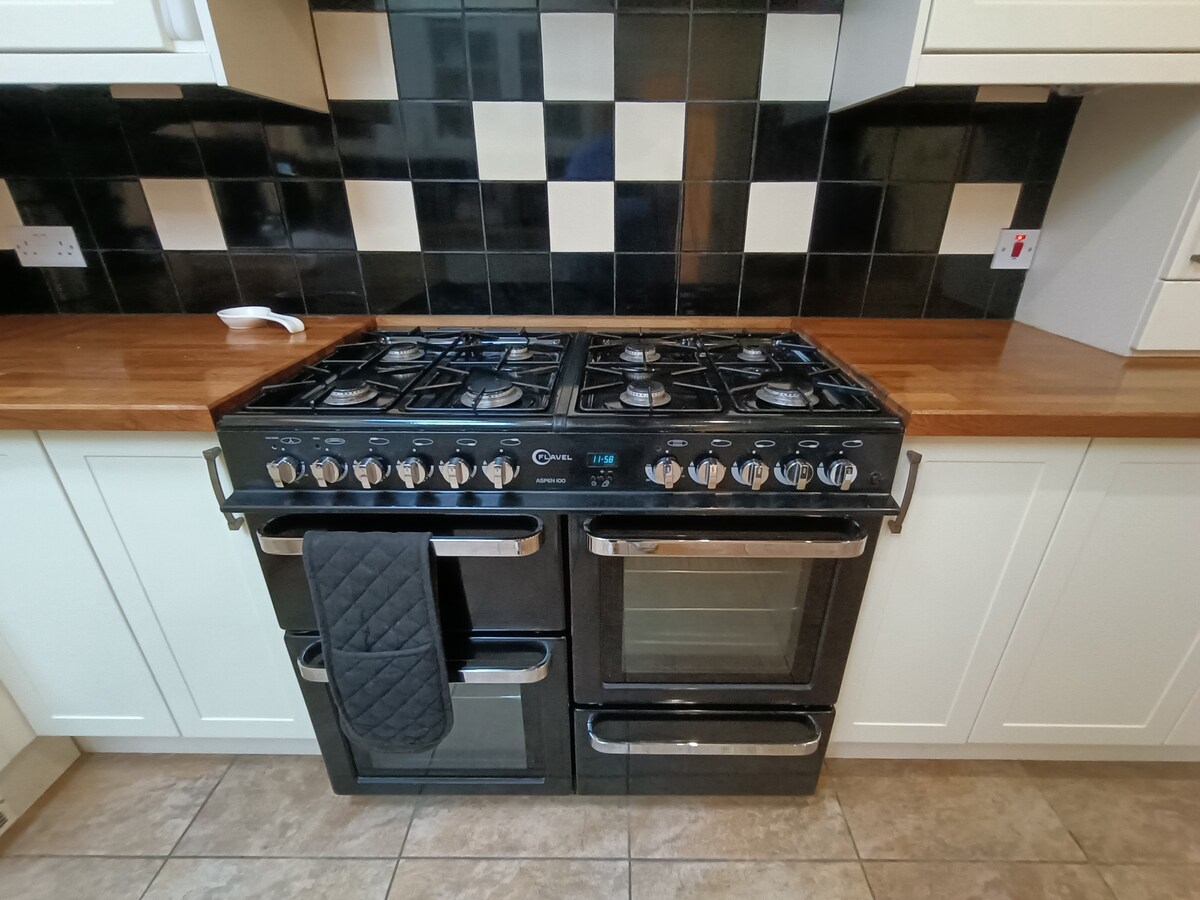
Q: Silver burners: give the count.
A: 8